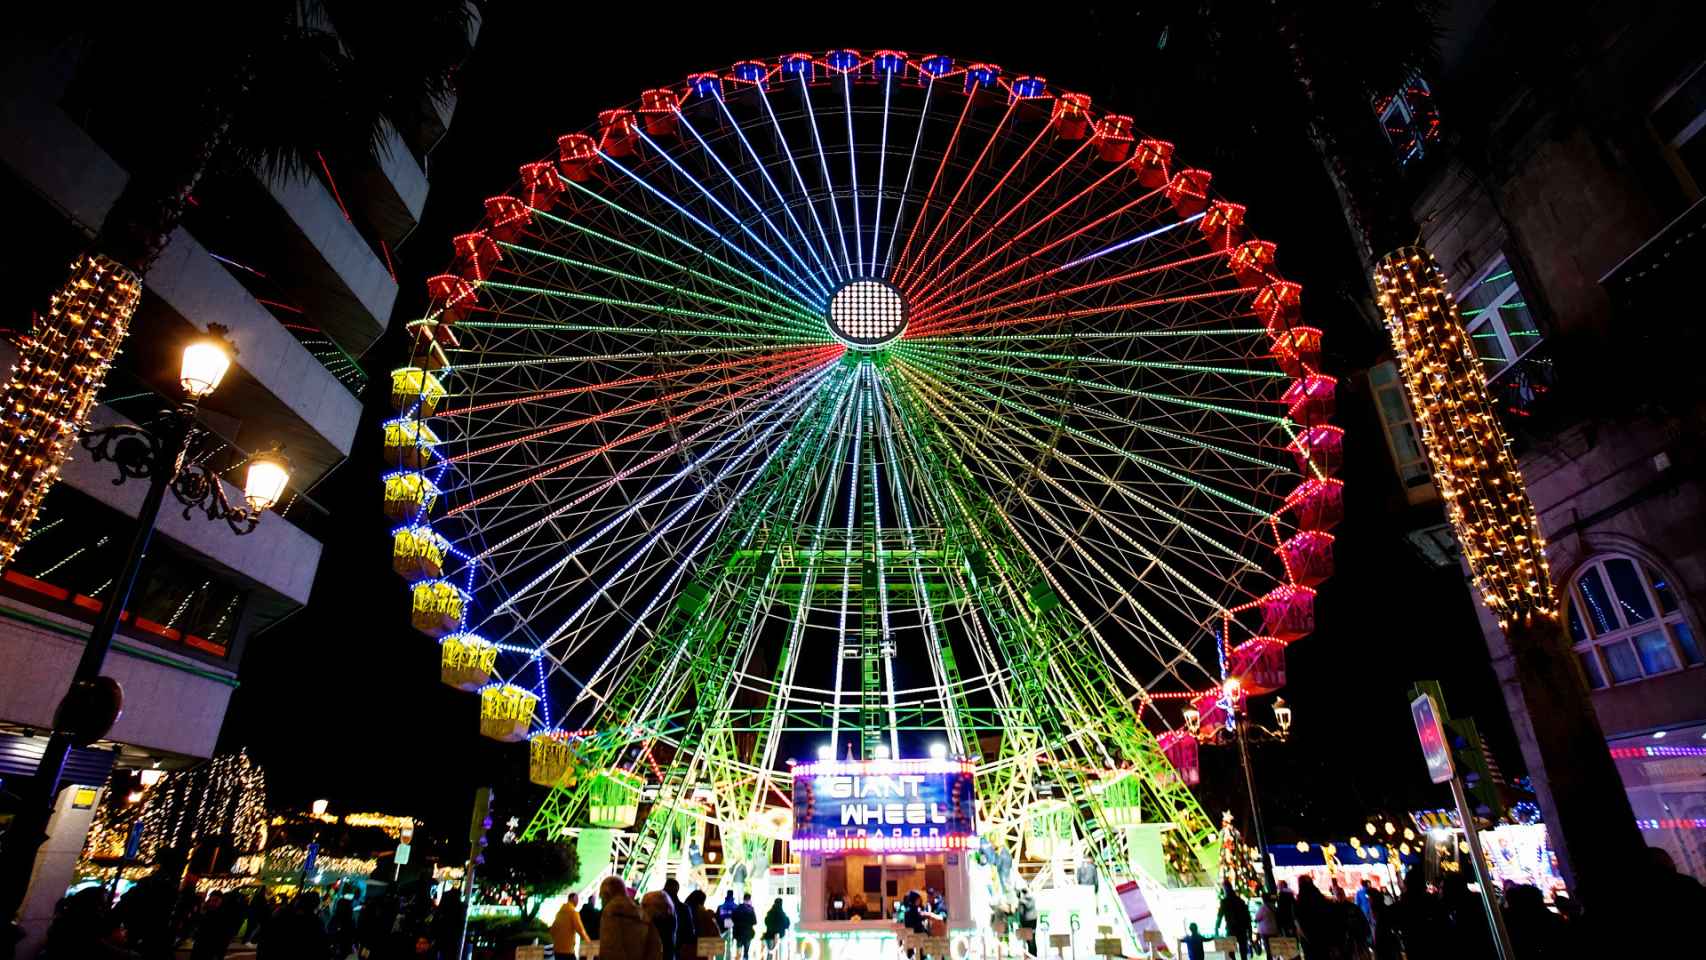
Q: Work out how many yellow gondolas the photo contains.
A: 8